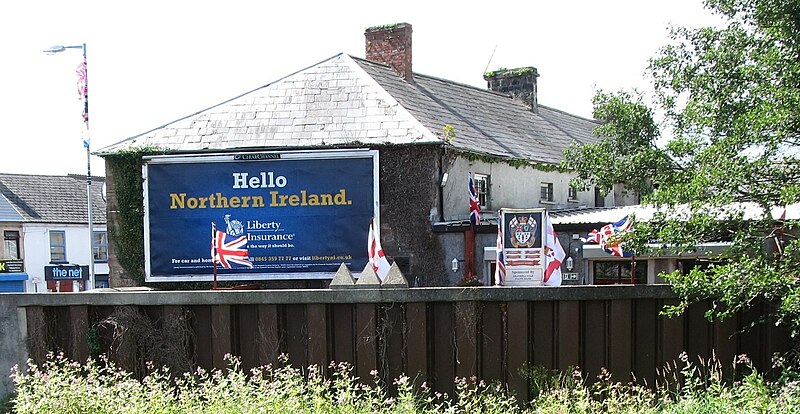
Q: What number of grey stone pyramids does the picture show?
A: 3